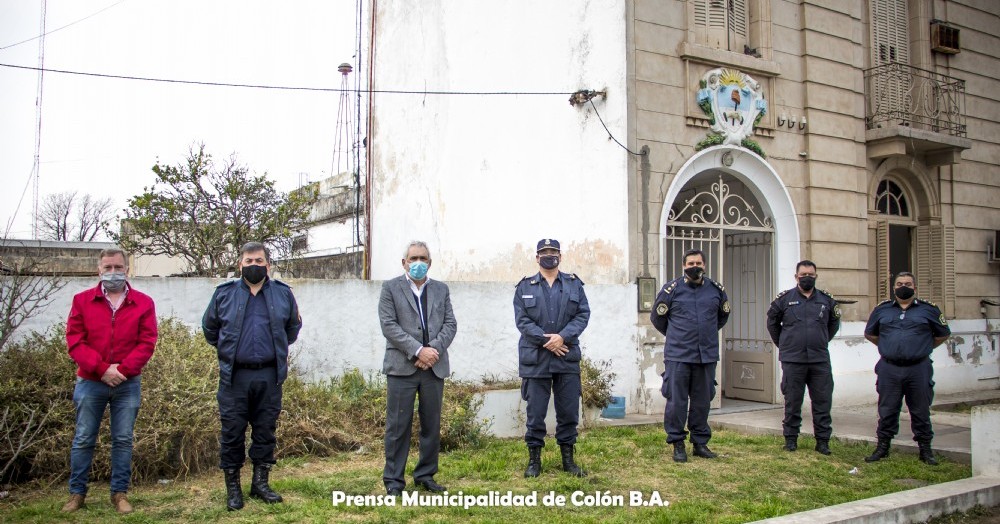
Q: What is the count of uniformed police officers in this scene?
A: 5